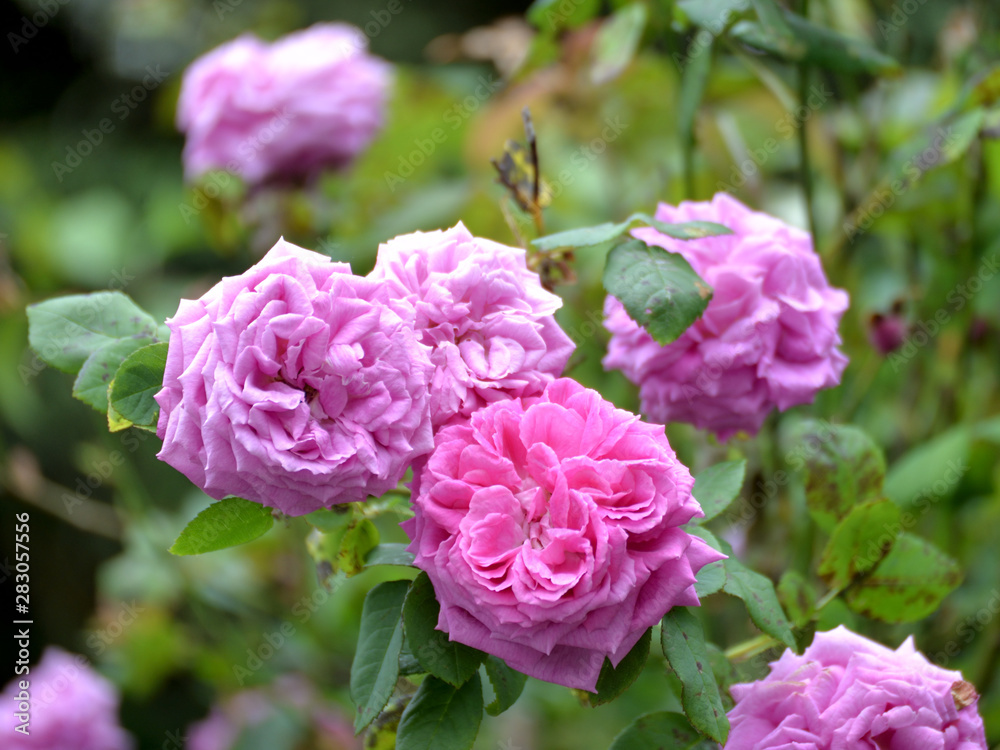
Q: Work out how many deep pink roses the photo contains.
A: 1